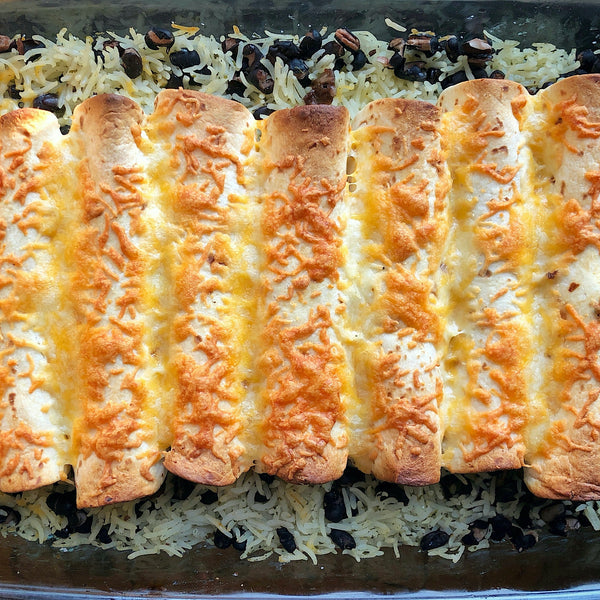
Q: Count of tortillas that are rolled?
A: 7